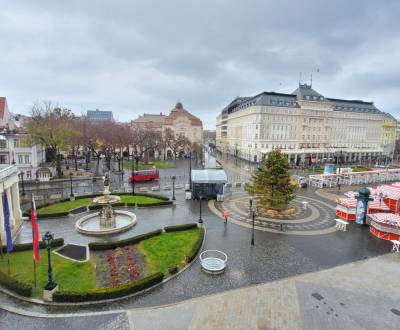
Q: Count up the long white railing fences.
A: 1